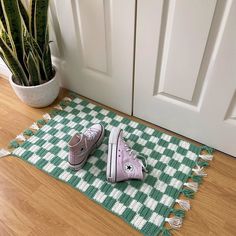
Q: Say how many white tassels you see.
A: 11